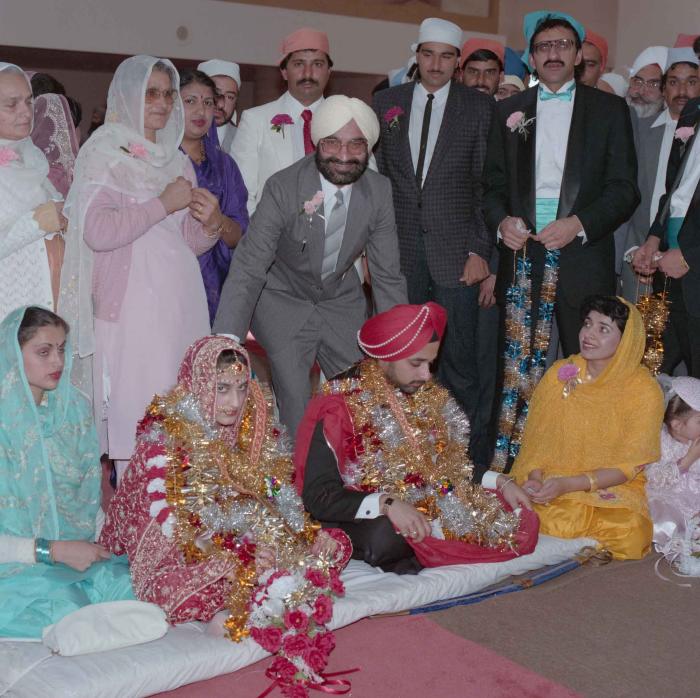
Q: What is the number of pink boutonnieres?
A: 8